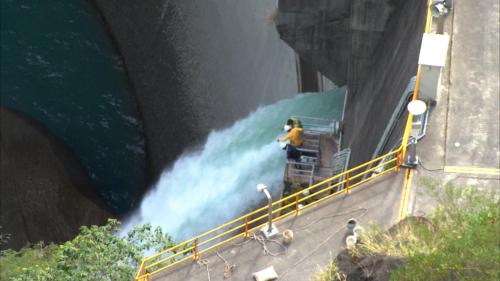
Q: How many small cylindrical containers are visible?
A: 4